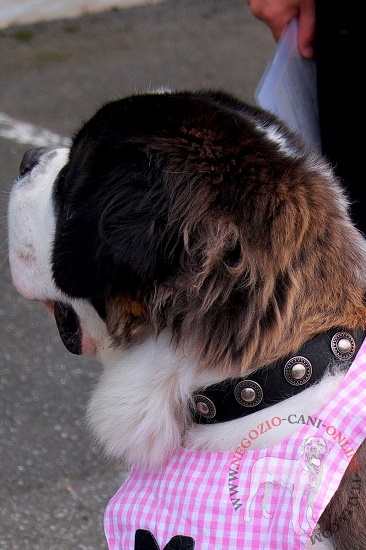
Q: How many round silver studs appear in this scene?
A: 4